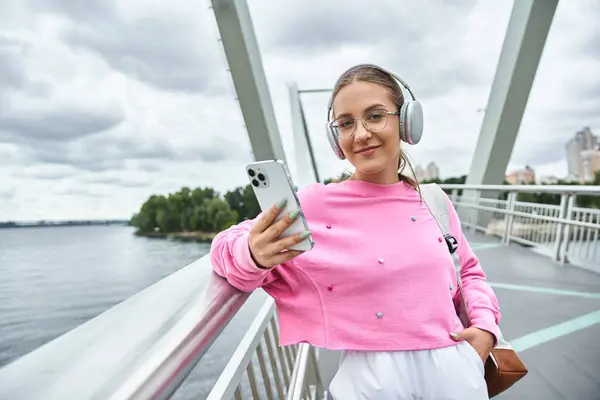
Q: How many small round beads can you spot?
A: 7